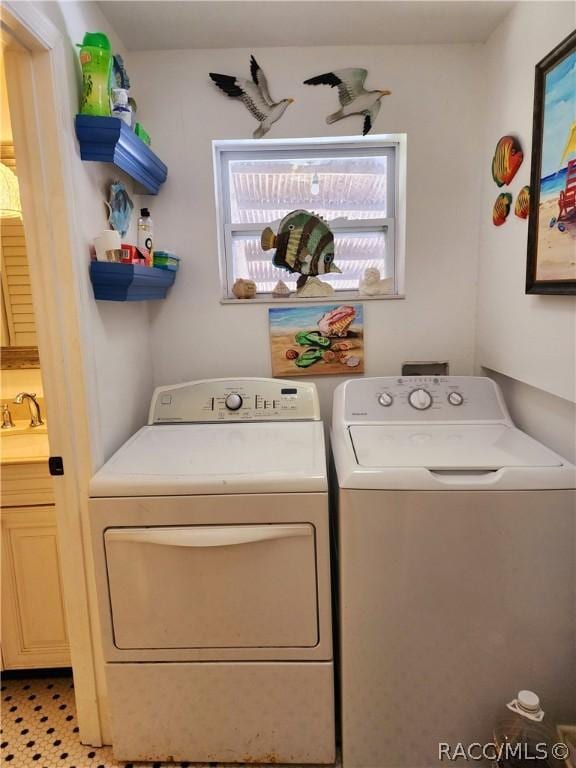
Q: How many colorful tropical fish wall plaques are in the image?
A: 3